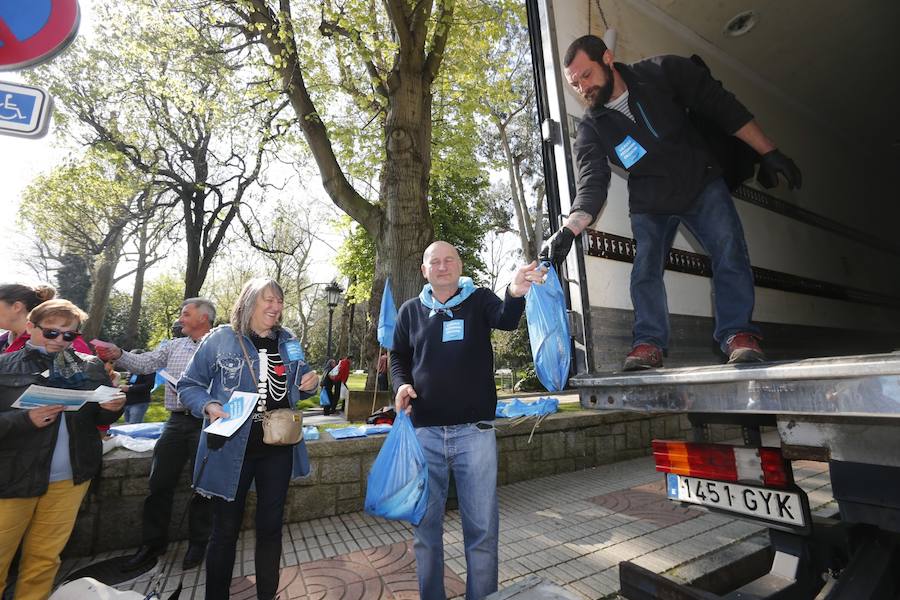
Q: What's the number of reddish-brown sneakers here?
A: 2